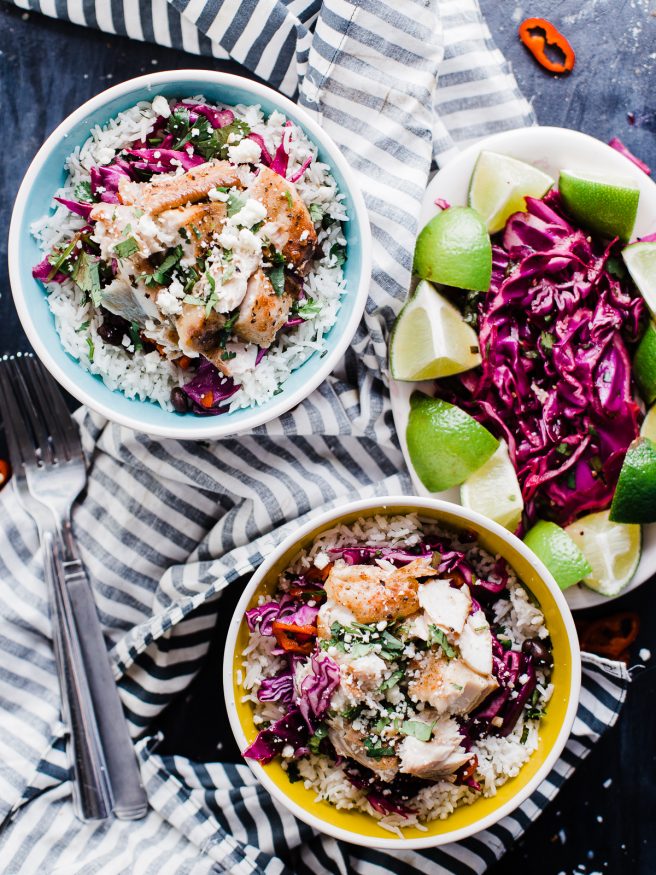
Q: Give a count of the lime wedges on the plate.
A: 12